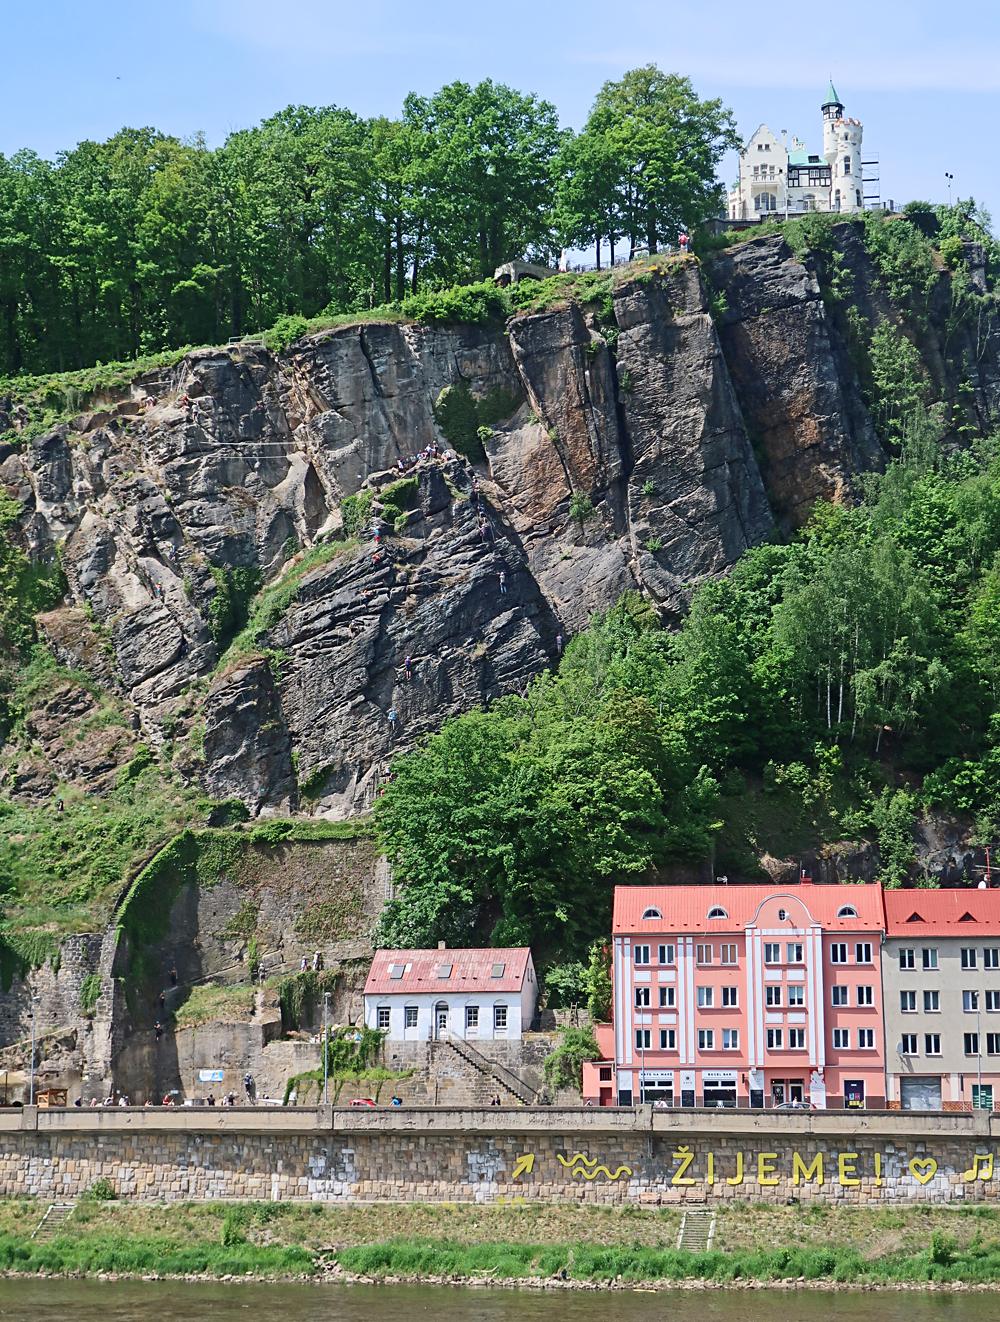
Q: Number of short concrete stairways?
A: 2